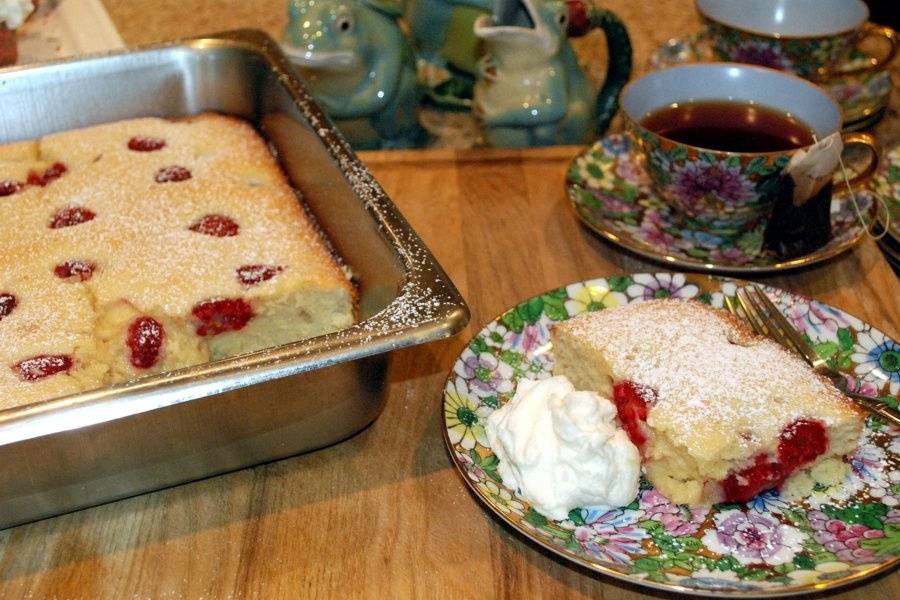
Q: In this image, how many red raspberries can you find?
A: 15